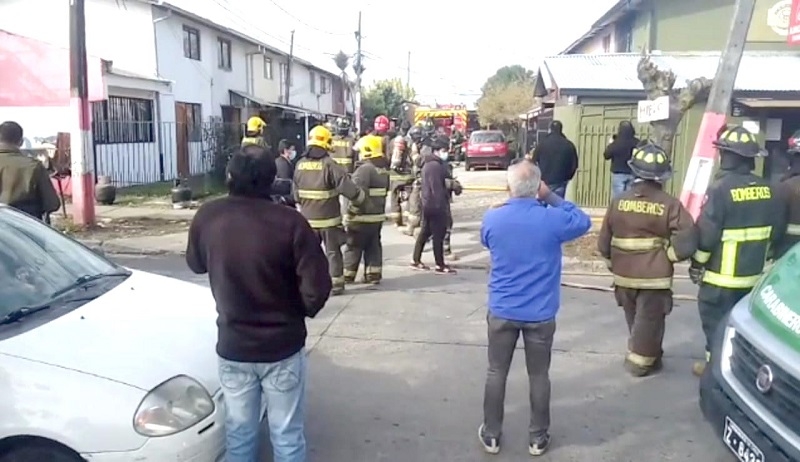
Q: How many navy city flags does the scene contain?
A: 0